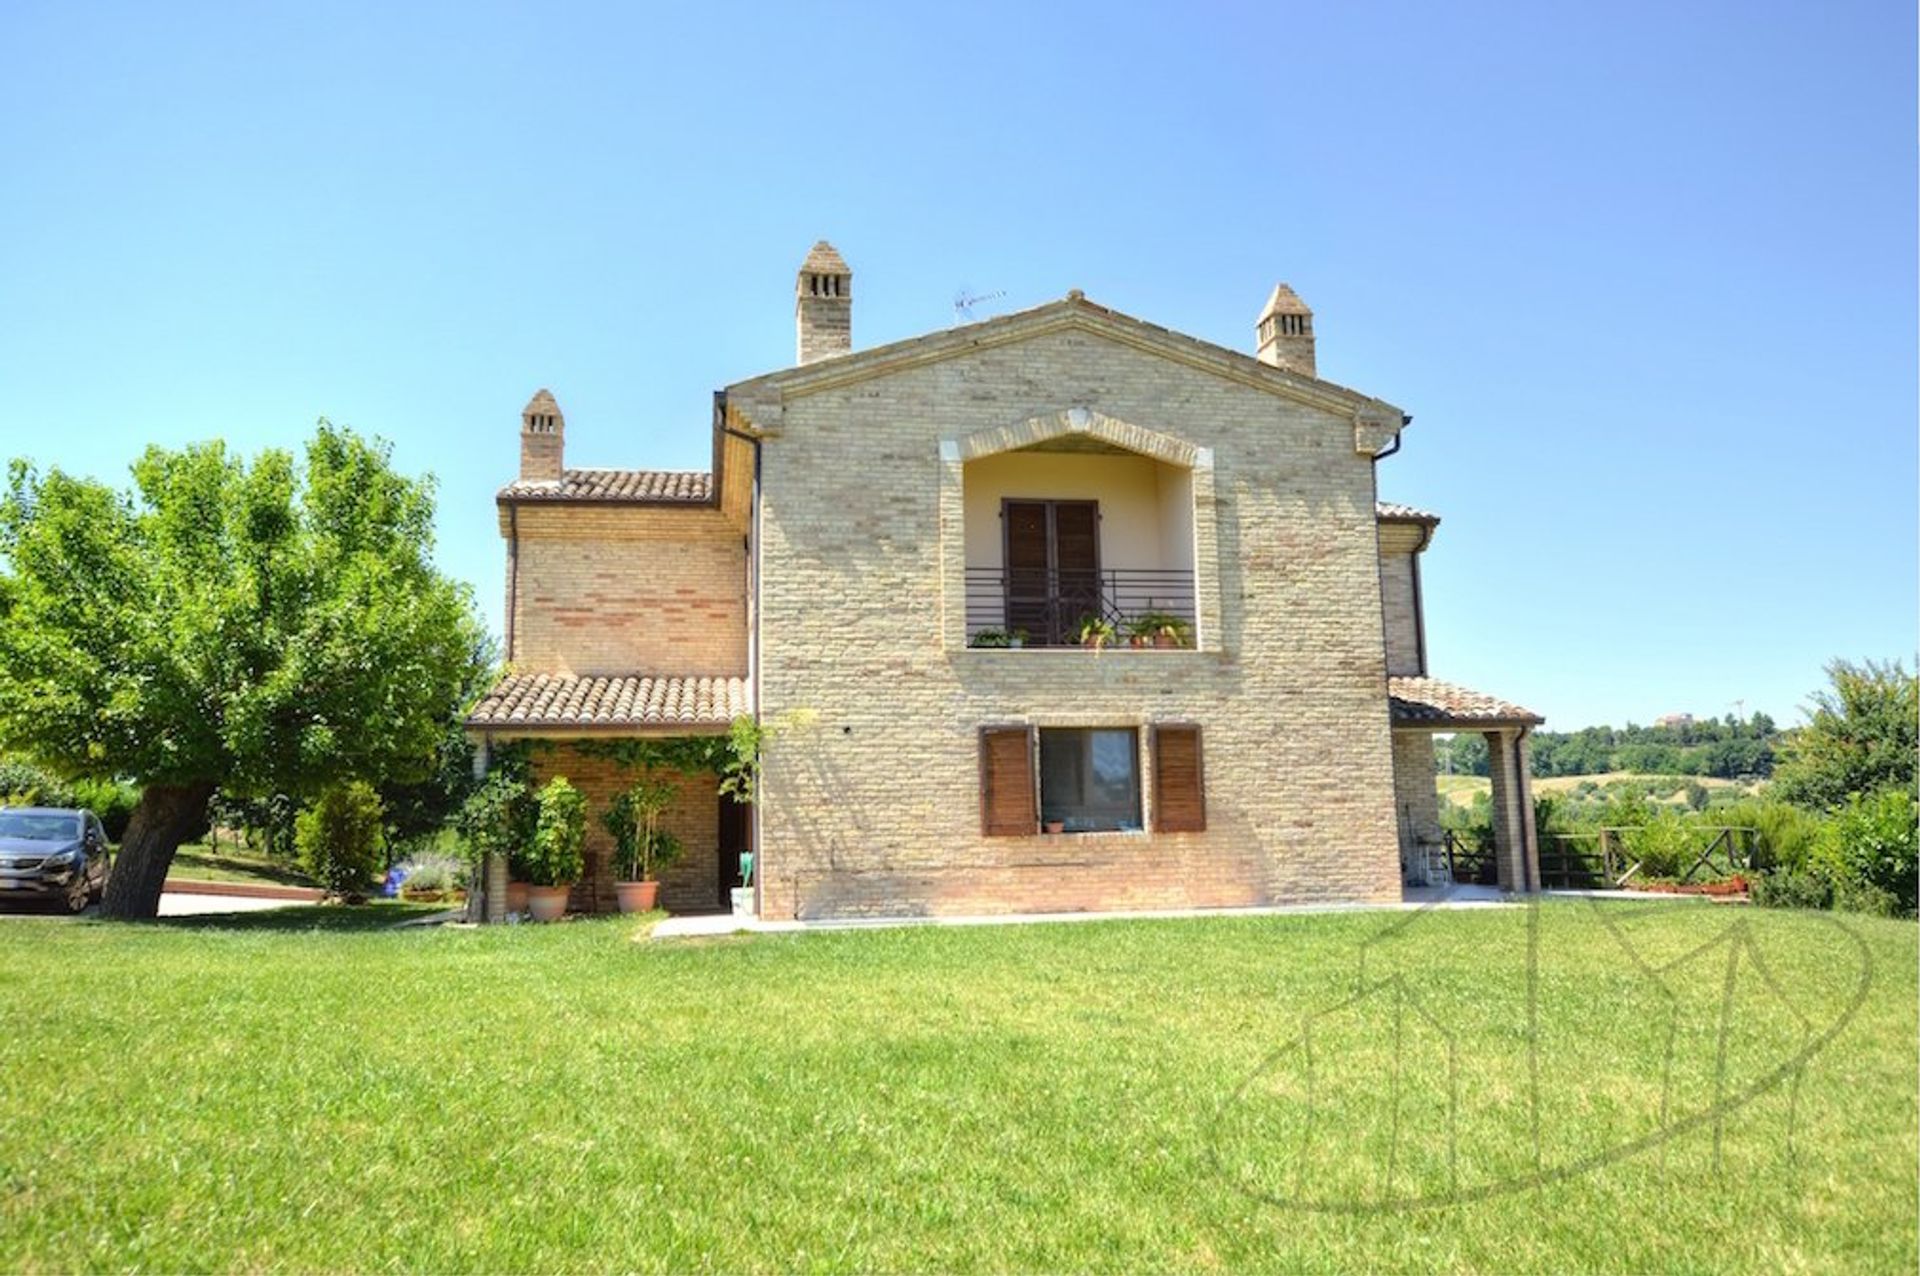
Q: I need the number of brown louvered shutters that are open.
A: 2